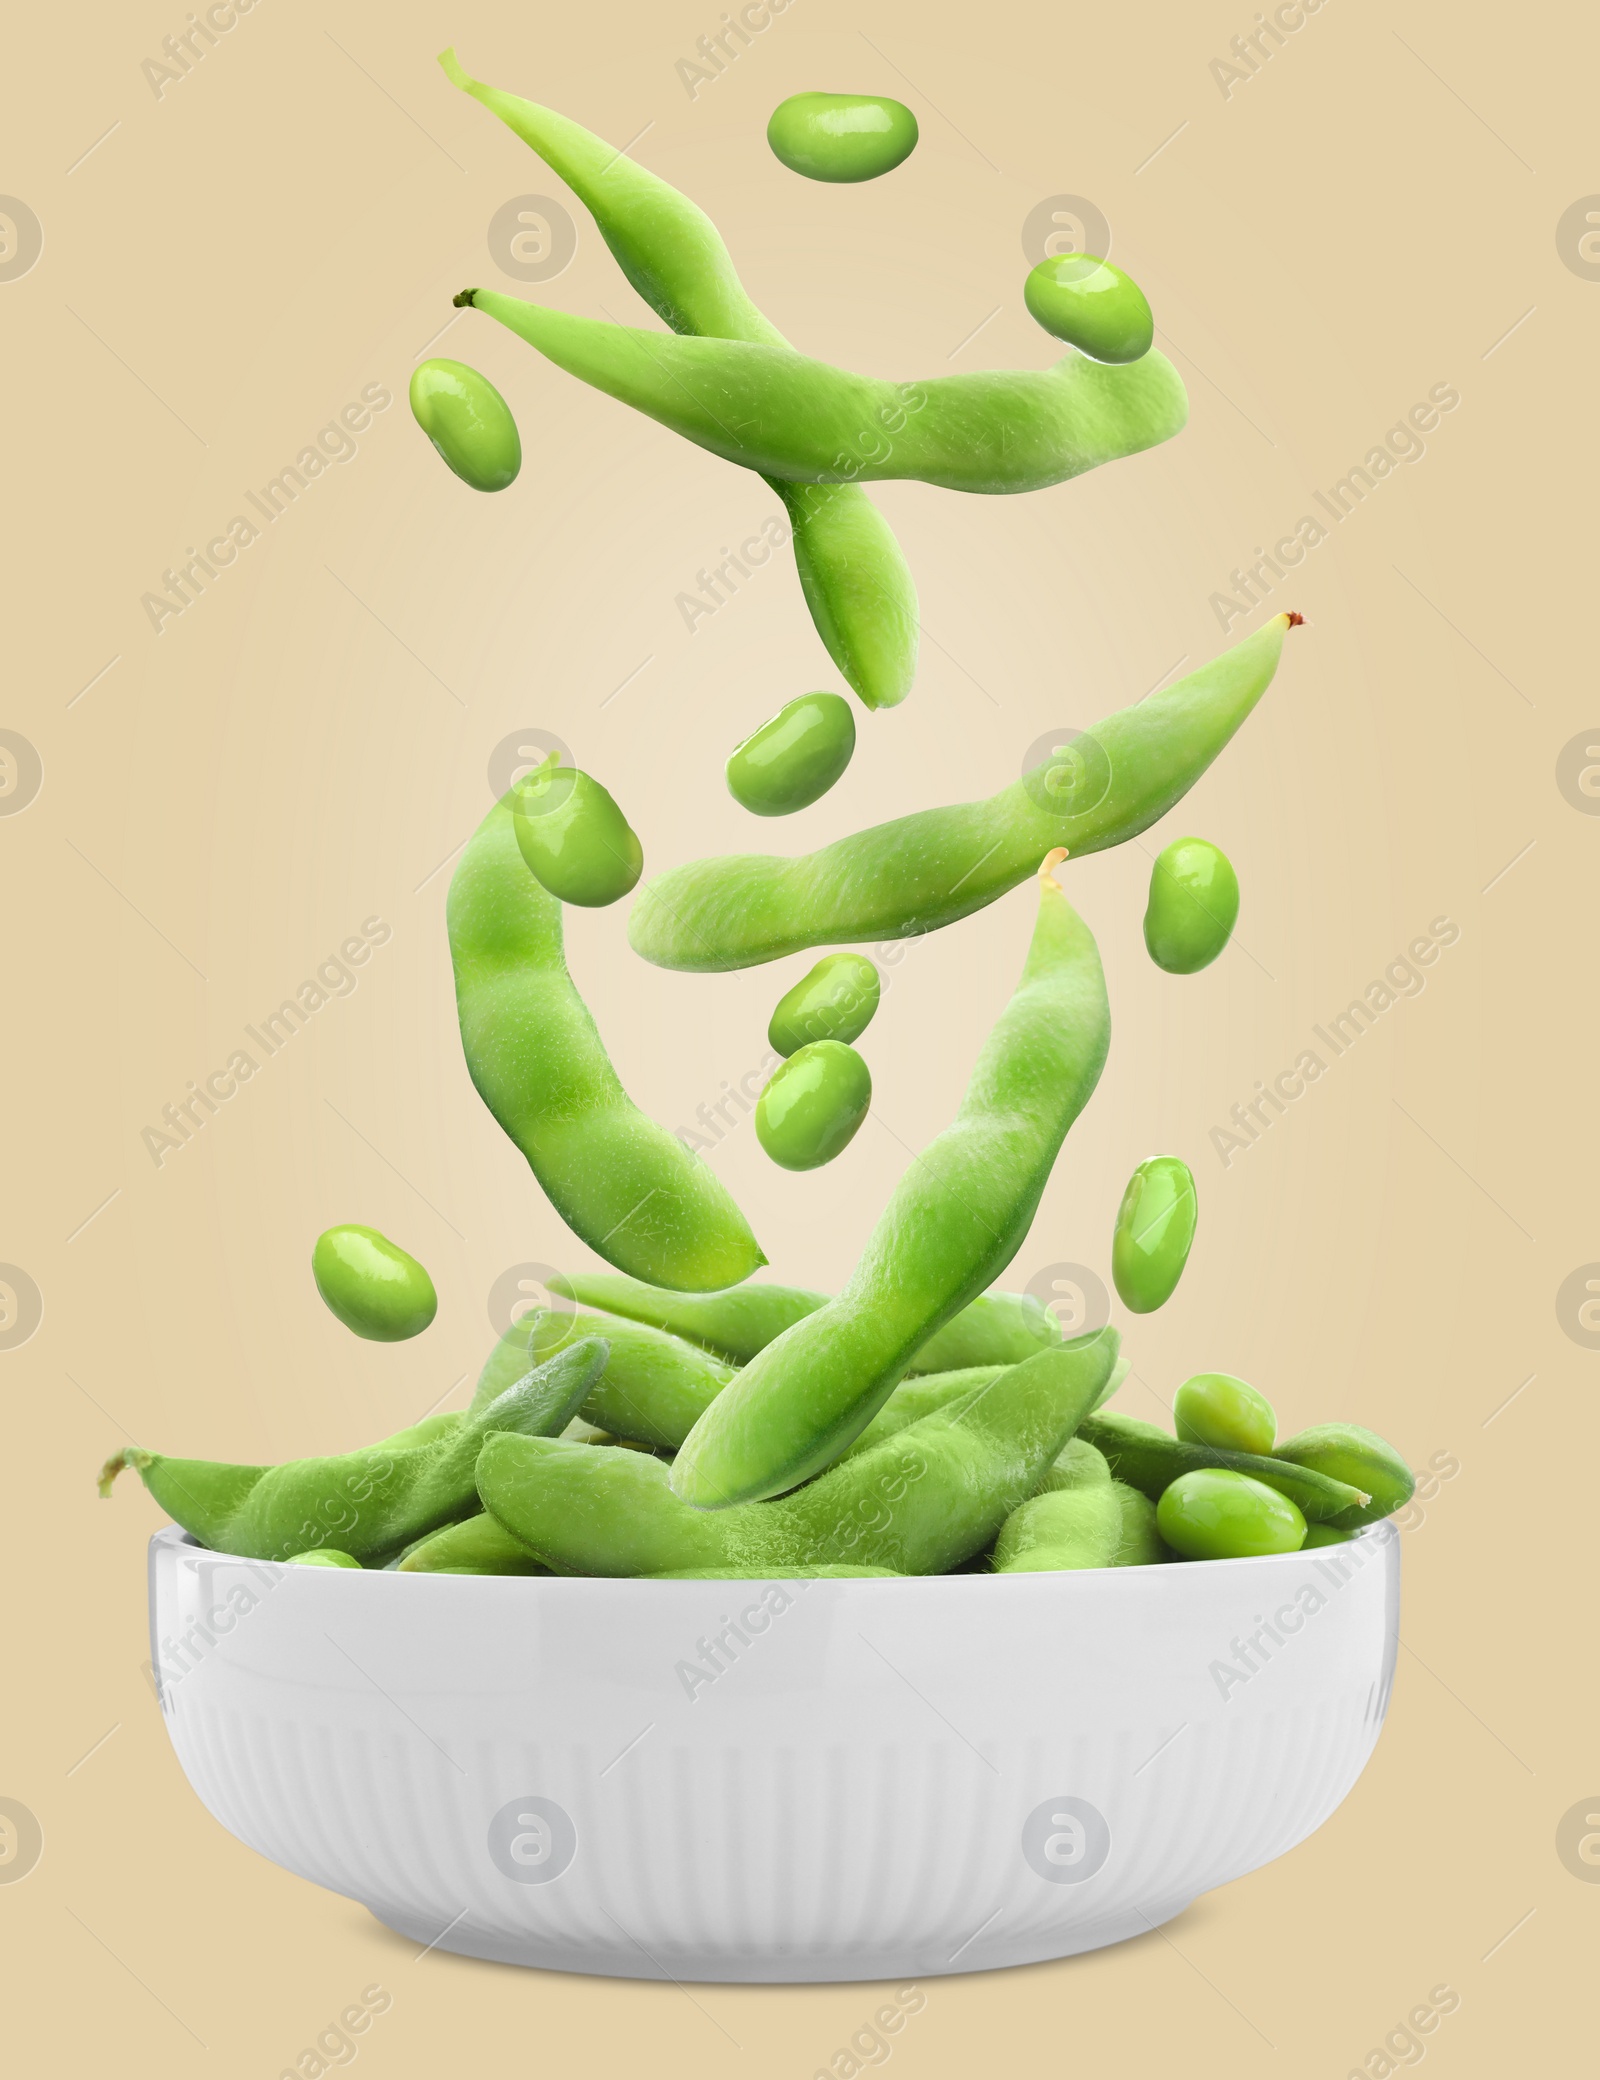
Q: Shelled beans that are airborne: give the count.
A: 10